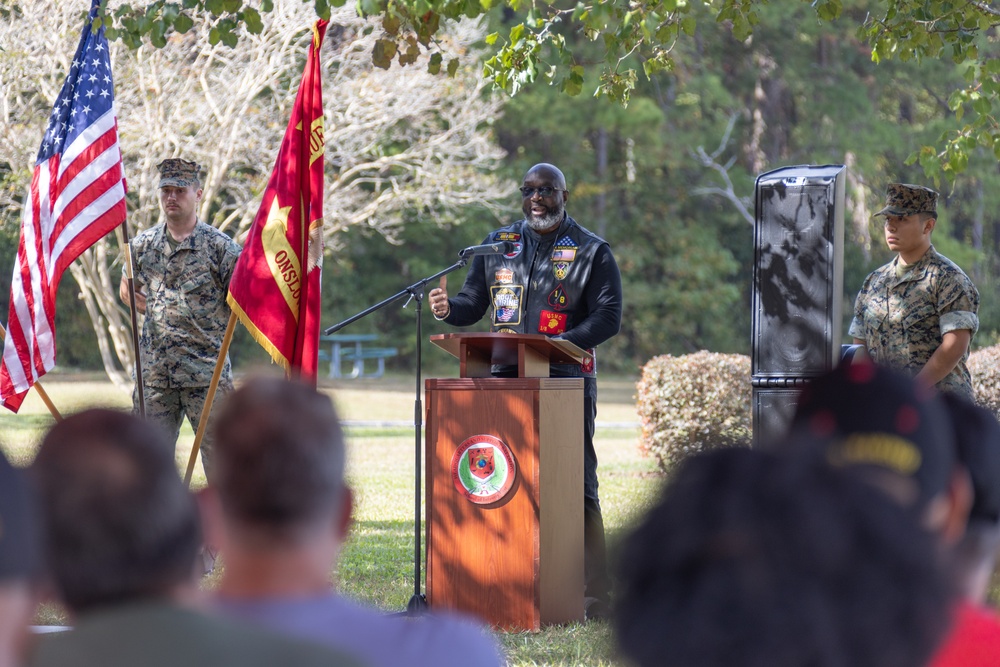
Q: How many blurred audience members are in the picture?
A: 6